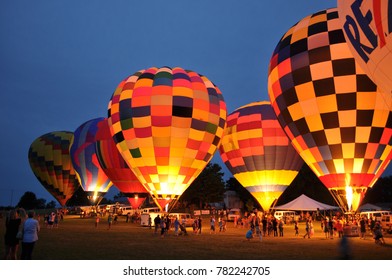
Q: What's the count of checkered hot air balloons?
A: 2